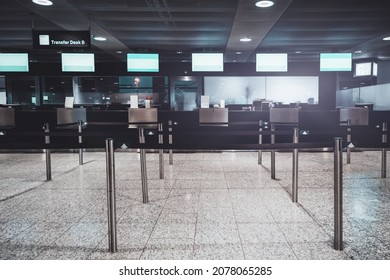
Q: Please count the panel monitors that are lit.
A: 6